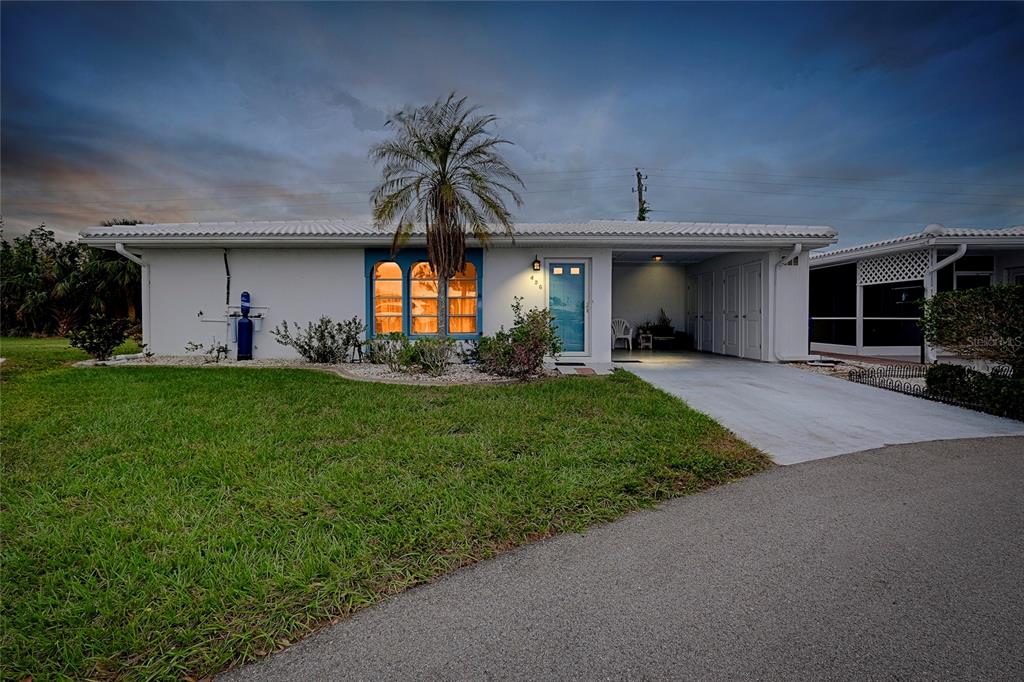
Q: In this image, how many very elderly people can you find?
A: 0